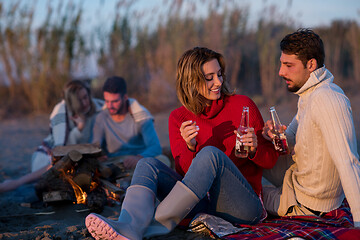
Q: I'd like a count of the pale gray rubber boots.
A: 2